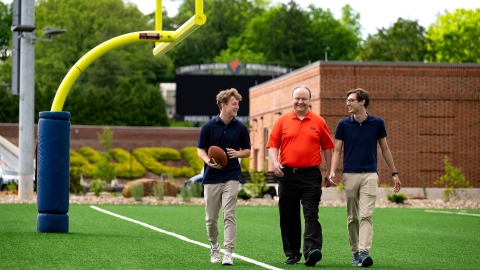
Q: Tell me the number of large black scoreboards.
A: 1